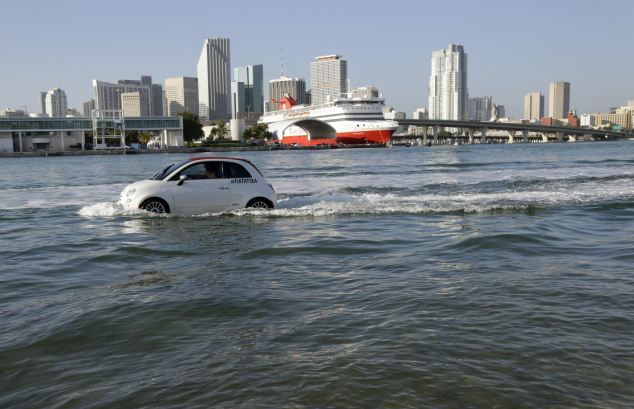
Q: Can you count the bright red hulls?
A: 1